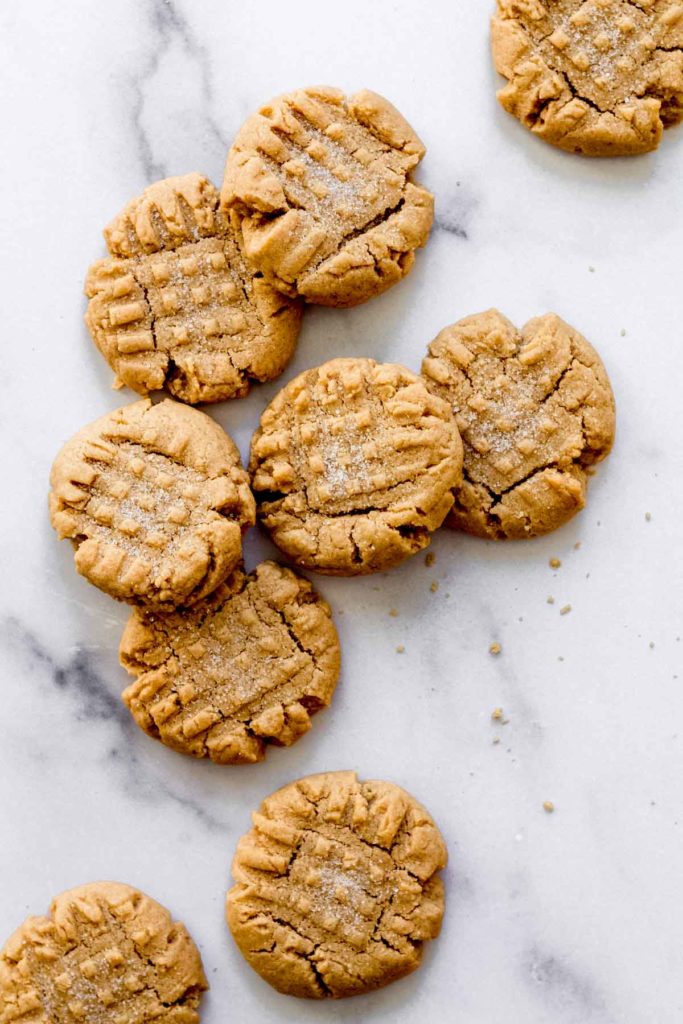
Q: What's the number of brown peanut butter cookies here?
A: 9